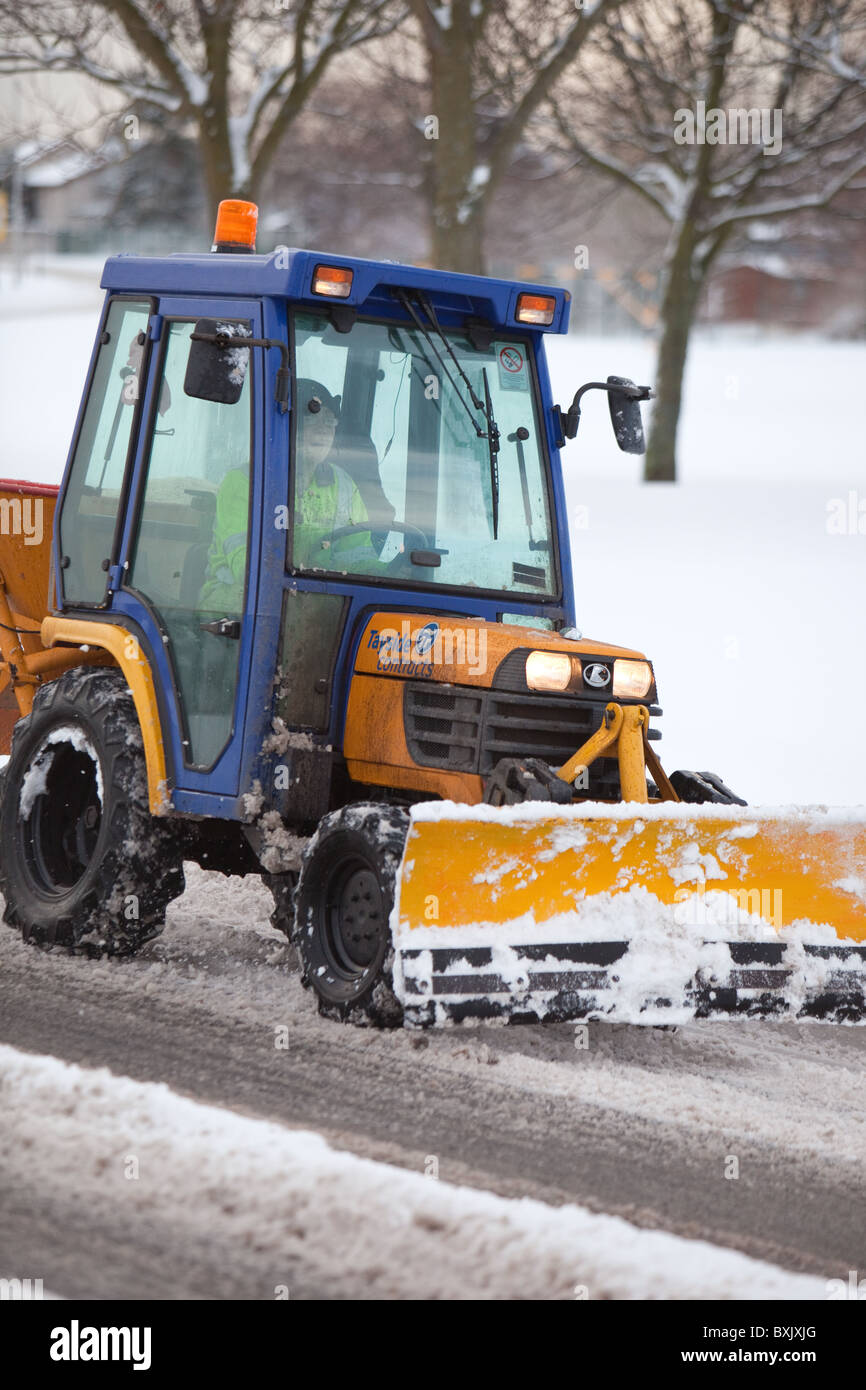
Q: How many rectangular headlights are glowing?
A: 2